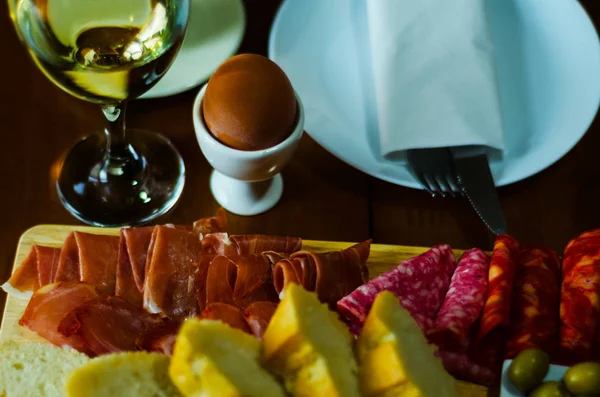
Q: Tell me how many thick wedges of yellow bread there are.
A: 3